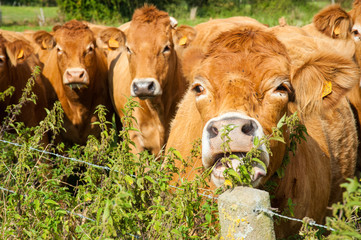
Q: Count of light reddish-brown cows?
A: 5